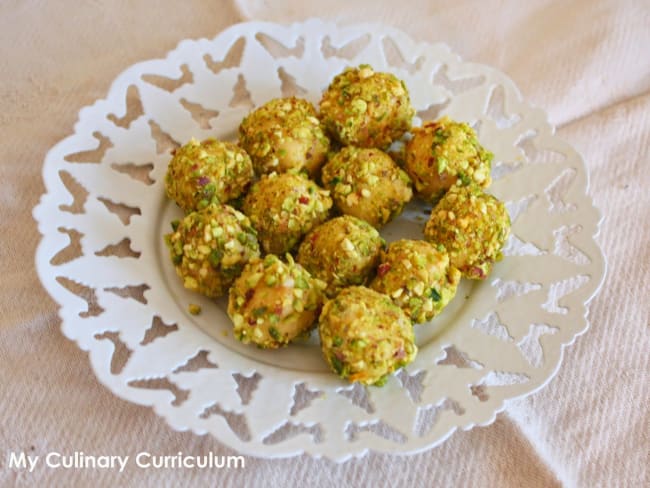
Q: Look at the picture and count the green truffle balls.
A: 12